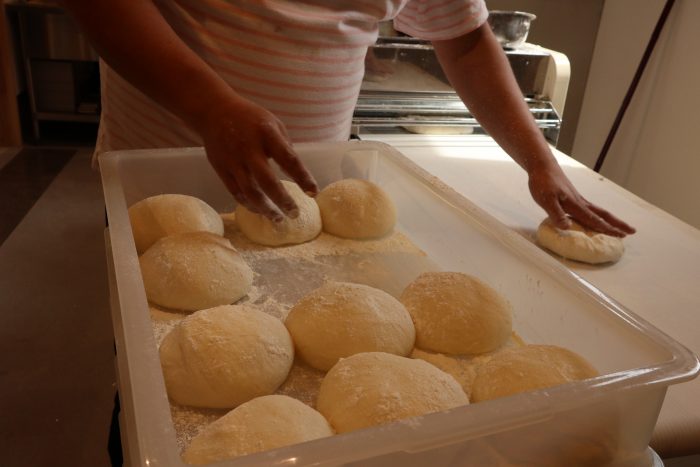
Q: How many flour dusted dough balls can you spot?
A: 11